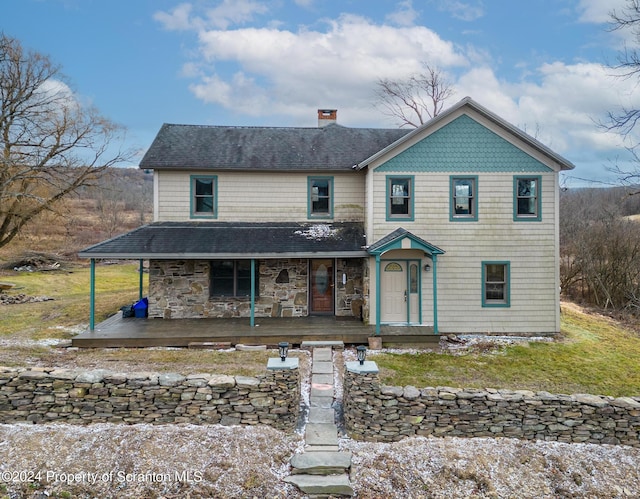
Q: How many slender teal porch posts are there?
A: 5